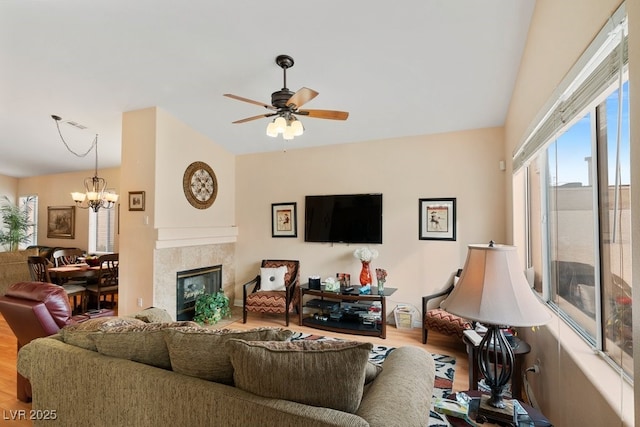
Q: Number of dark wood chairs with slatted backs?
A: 3